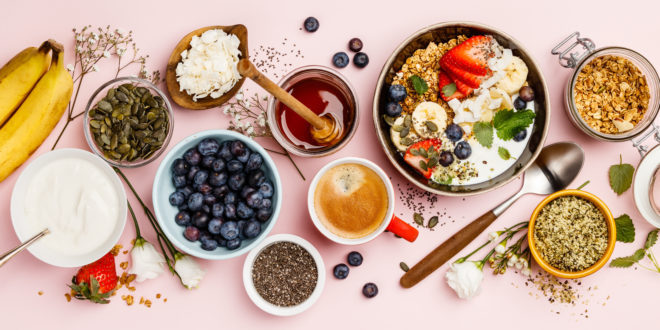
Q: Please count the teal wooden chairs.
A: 0